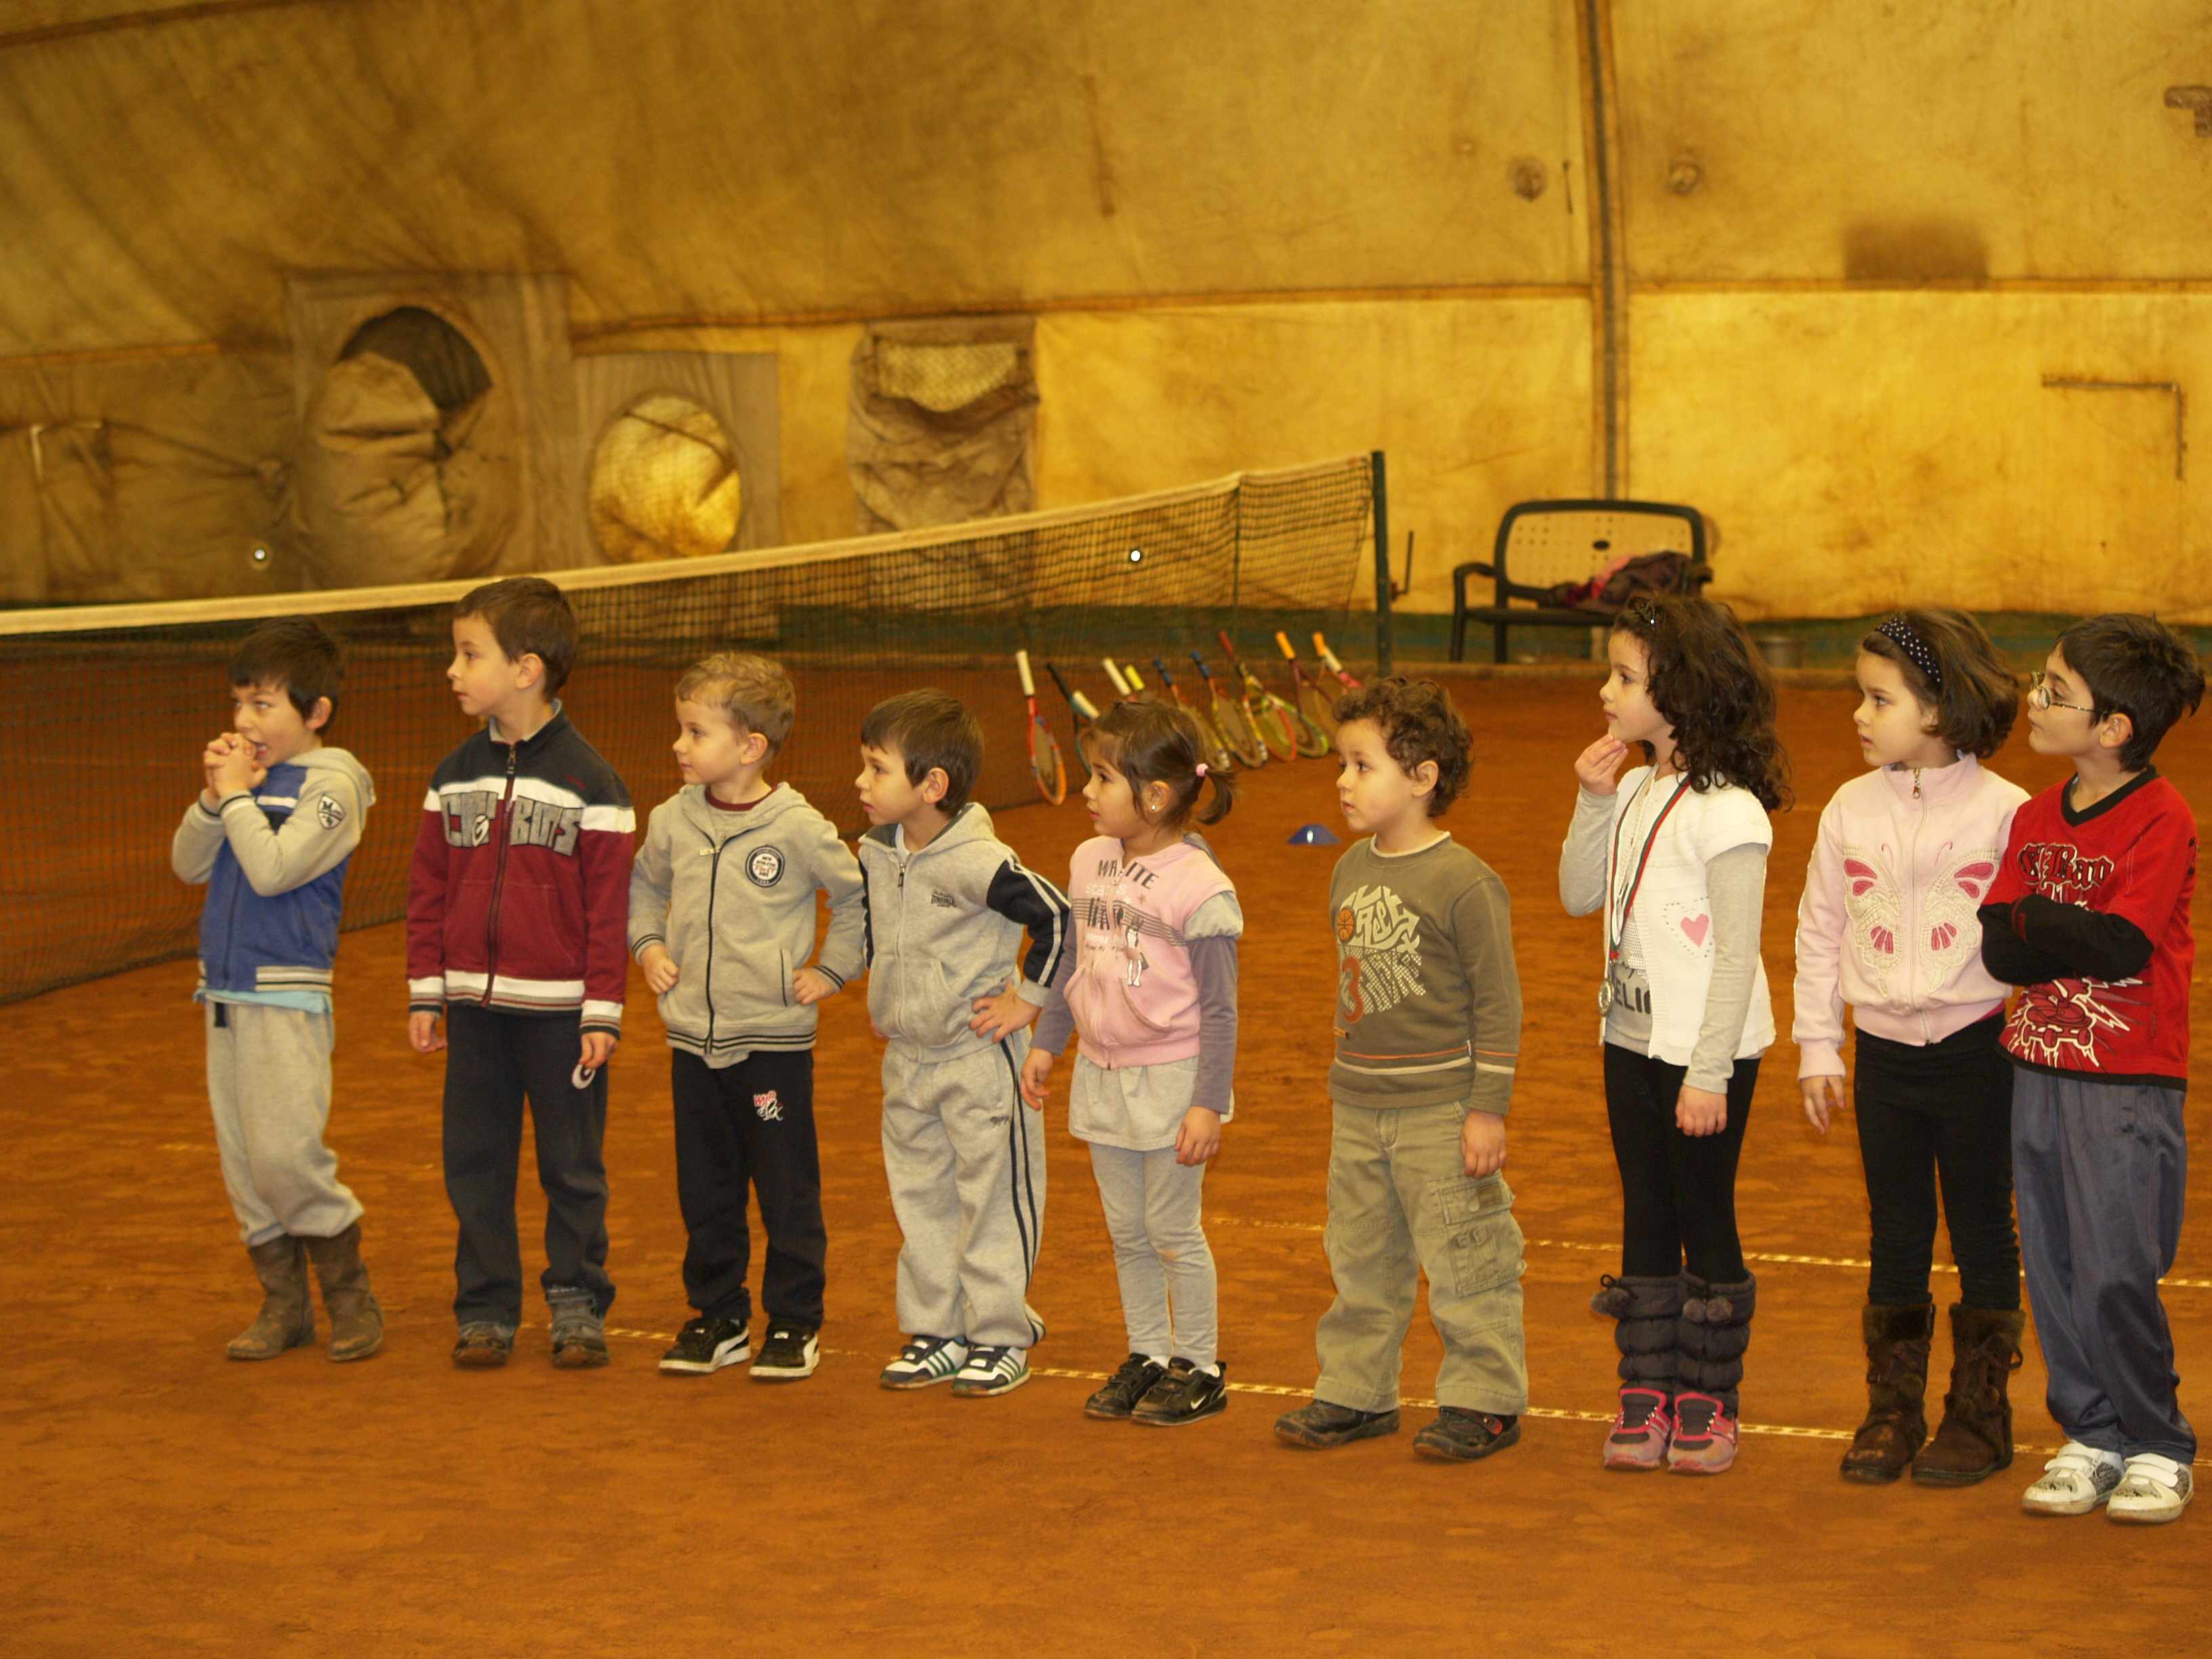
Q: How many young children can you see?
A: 9